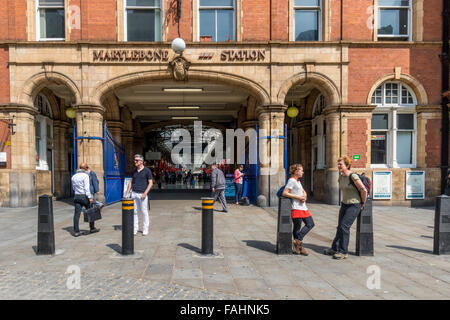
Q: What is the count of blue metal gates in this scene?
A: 2